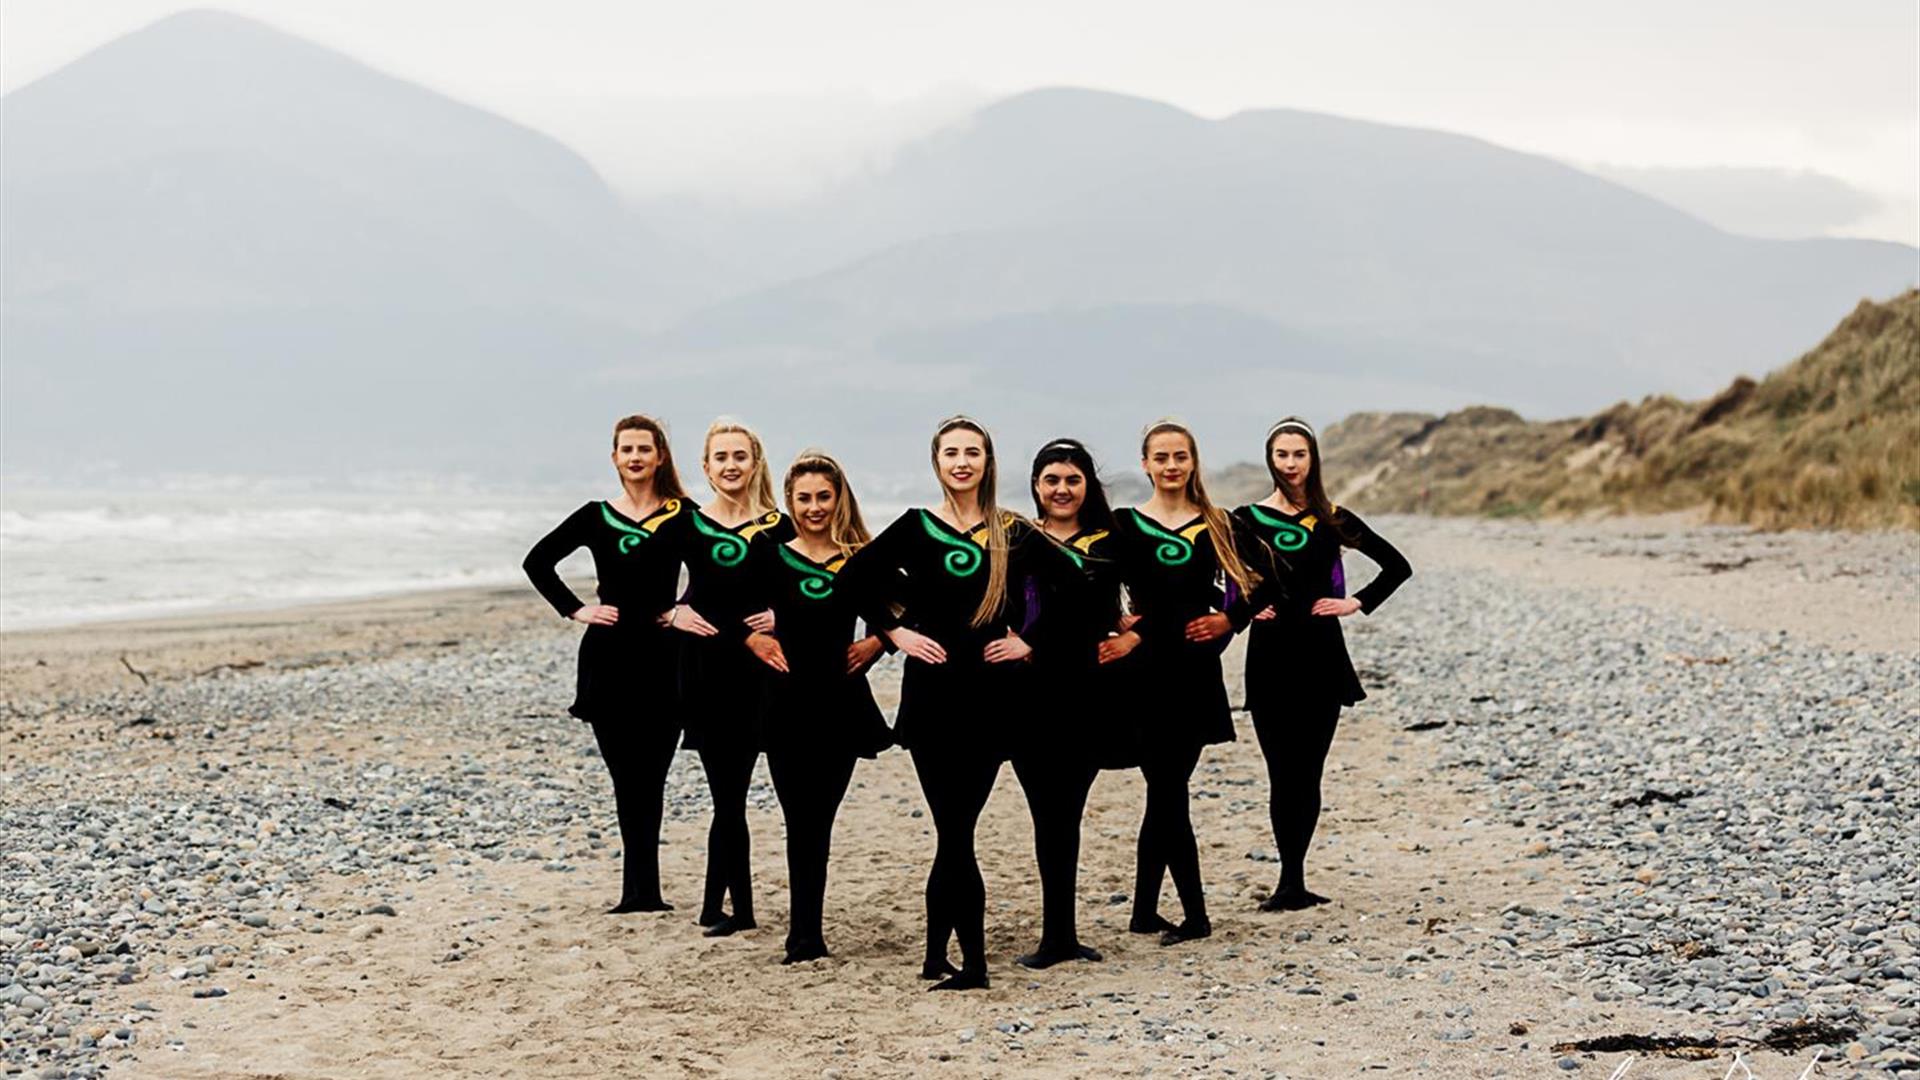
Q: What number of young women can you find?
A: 7